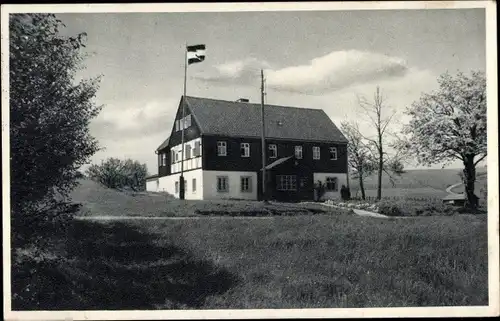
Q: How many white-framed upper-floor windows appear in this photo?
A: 6